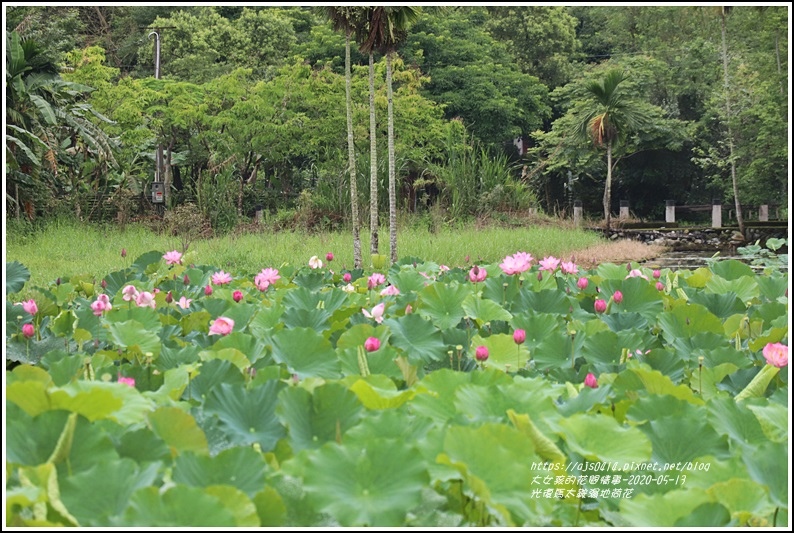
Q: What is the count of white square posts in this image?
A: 5